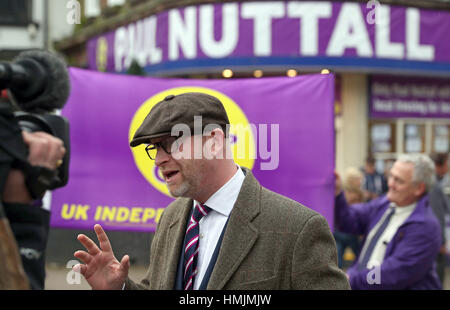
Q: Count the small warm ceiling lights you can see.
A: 4